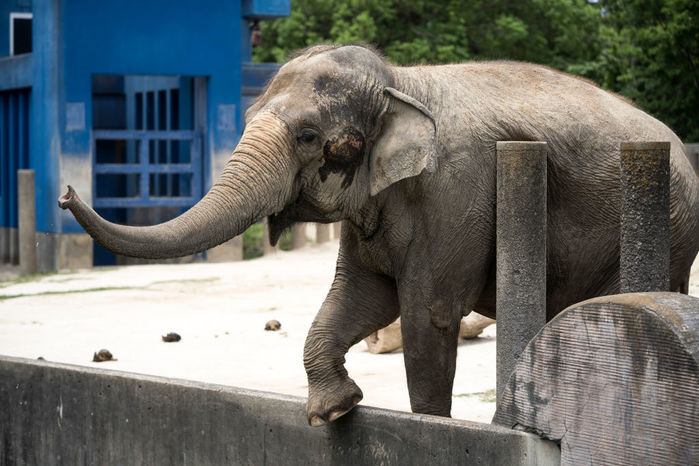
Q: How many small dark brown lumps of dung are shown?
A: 3